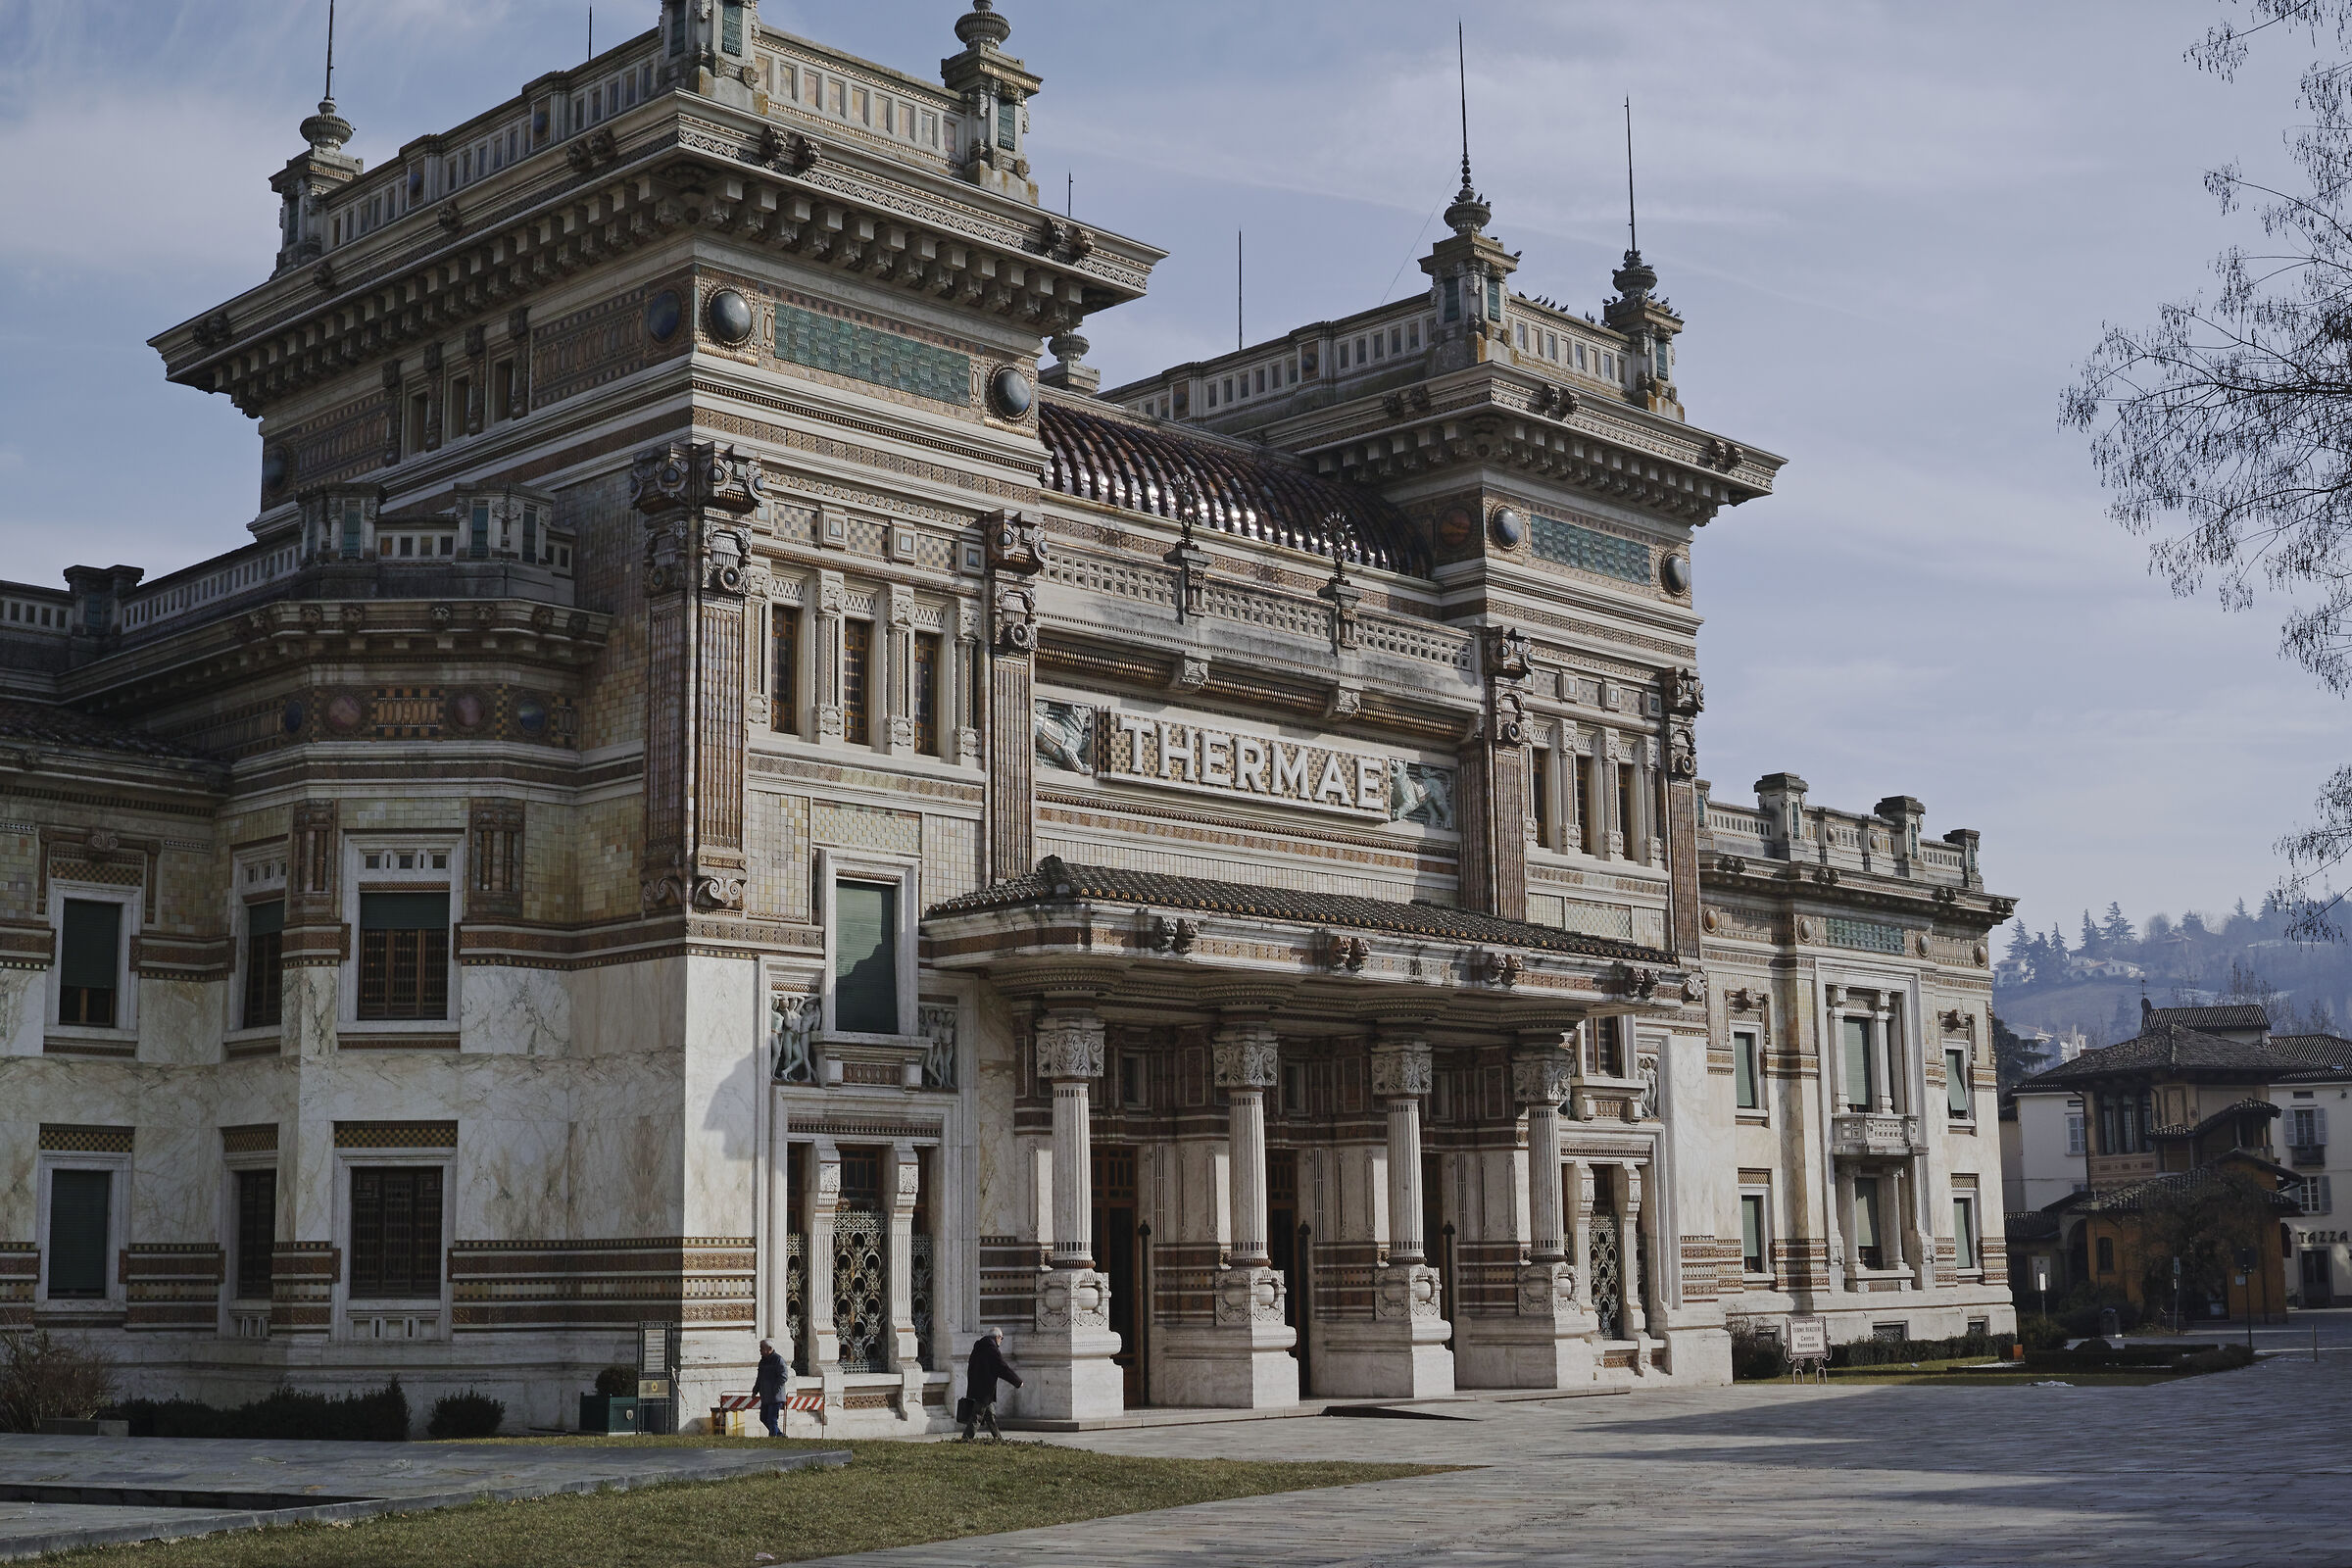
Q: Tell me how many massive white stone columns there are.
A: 4